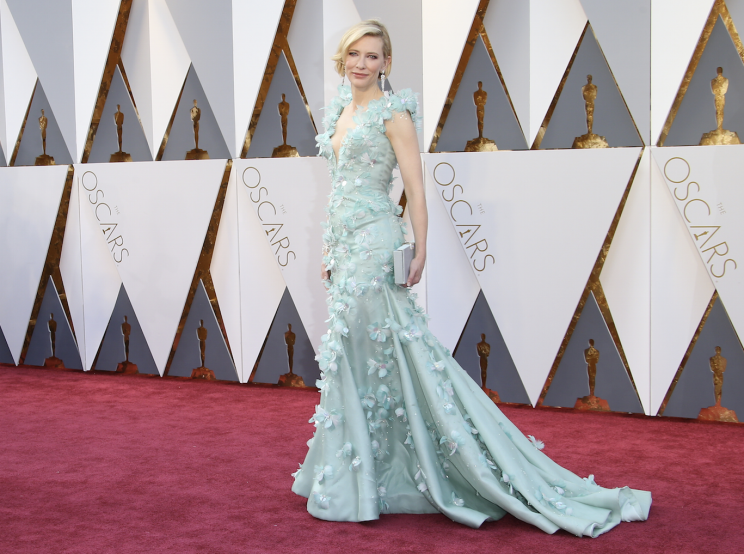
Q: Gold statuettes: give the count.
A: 14